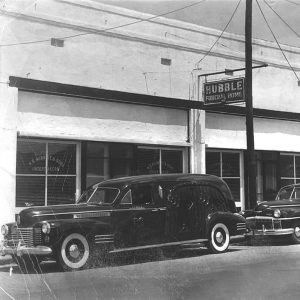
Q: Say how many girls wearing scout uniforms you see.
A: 0